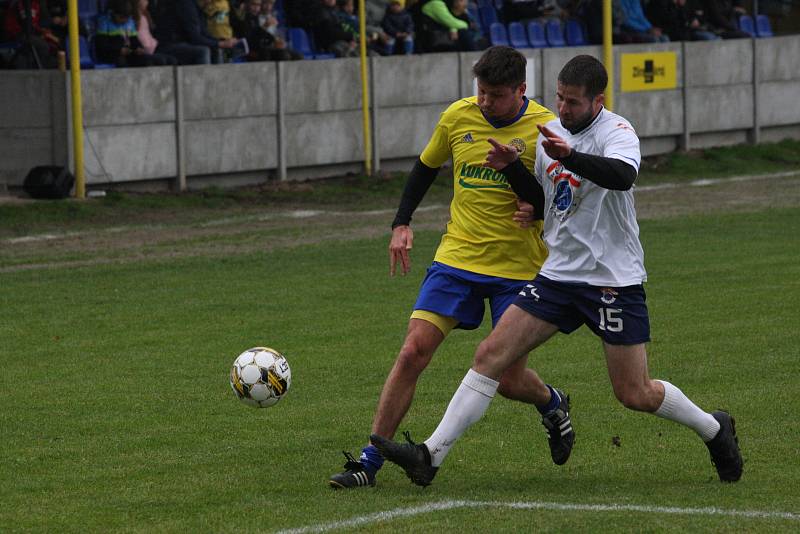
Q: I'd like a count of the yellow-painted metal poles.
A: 3